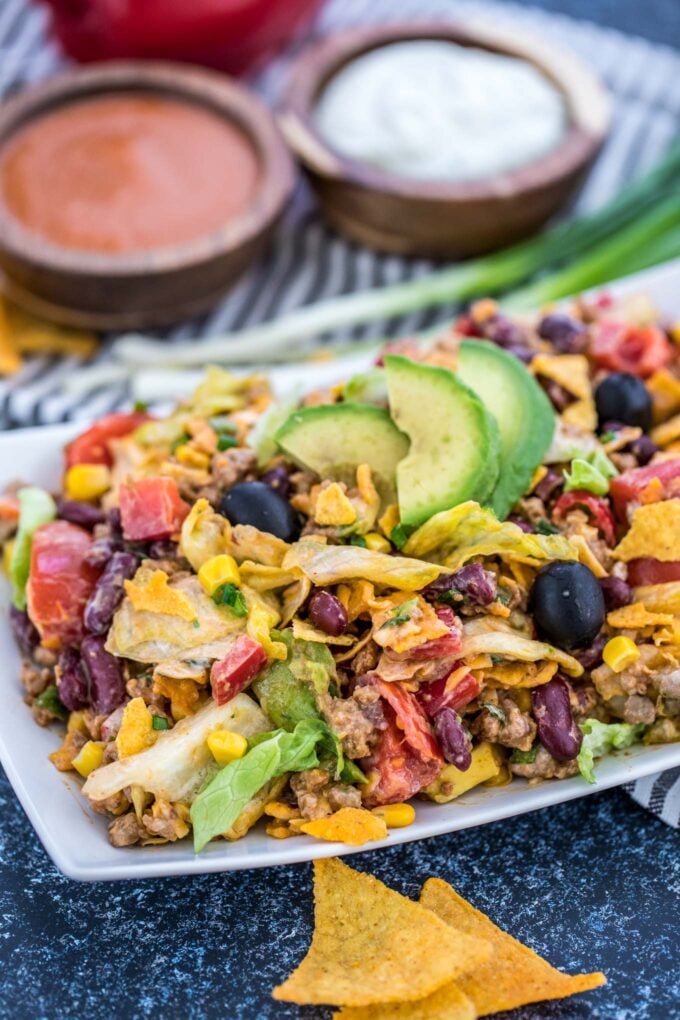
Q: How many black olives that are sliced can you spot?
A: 0